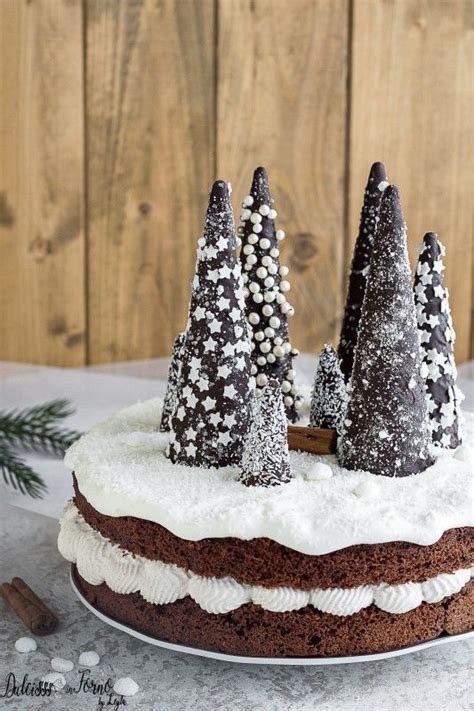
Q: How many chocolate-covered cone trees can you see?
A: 8